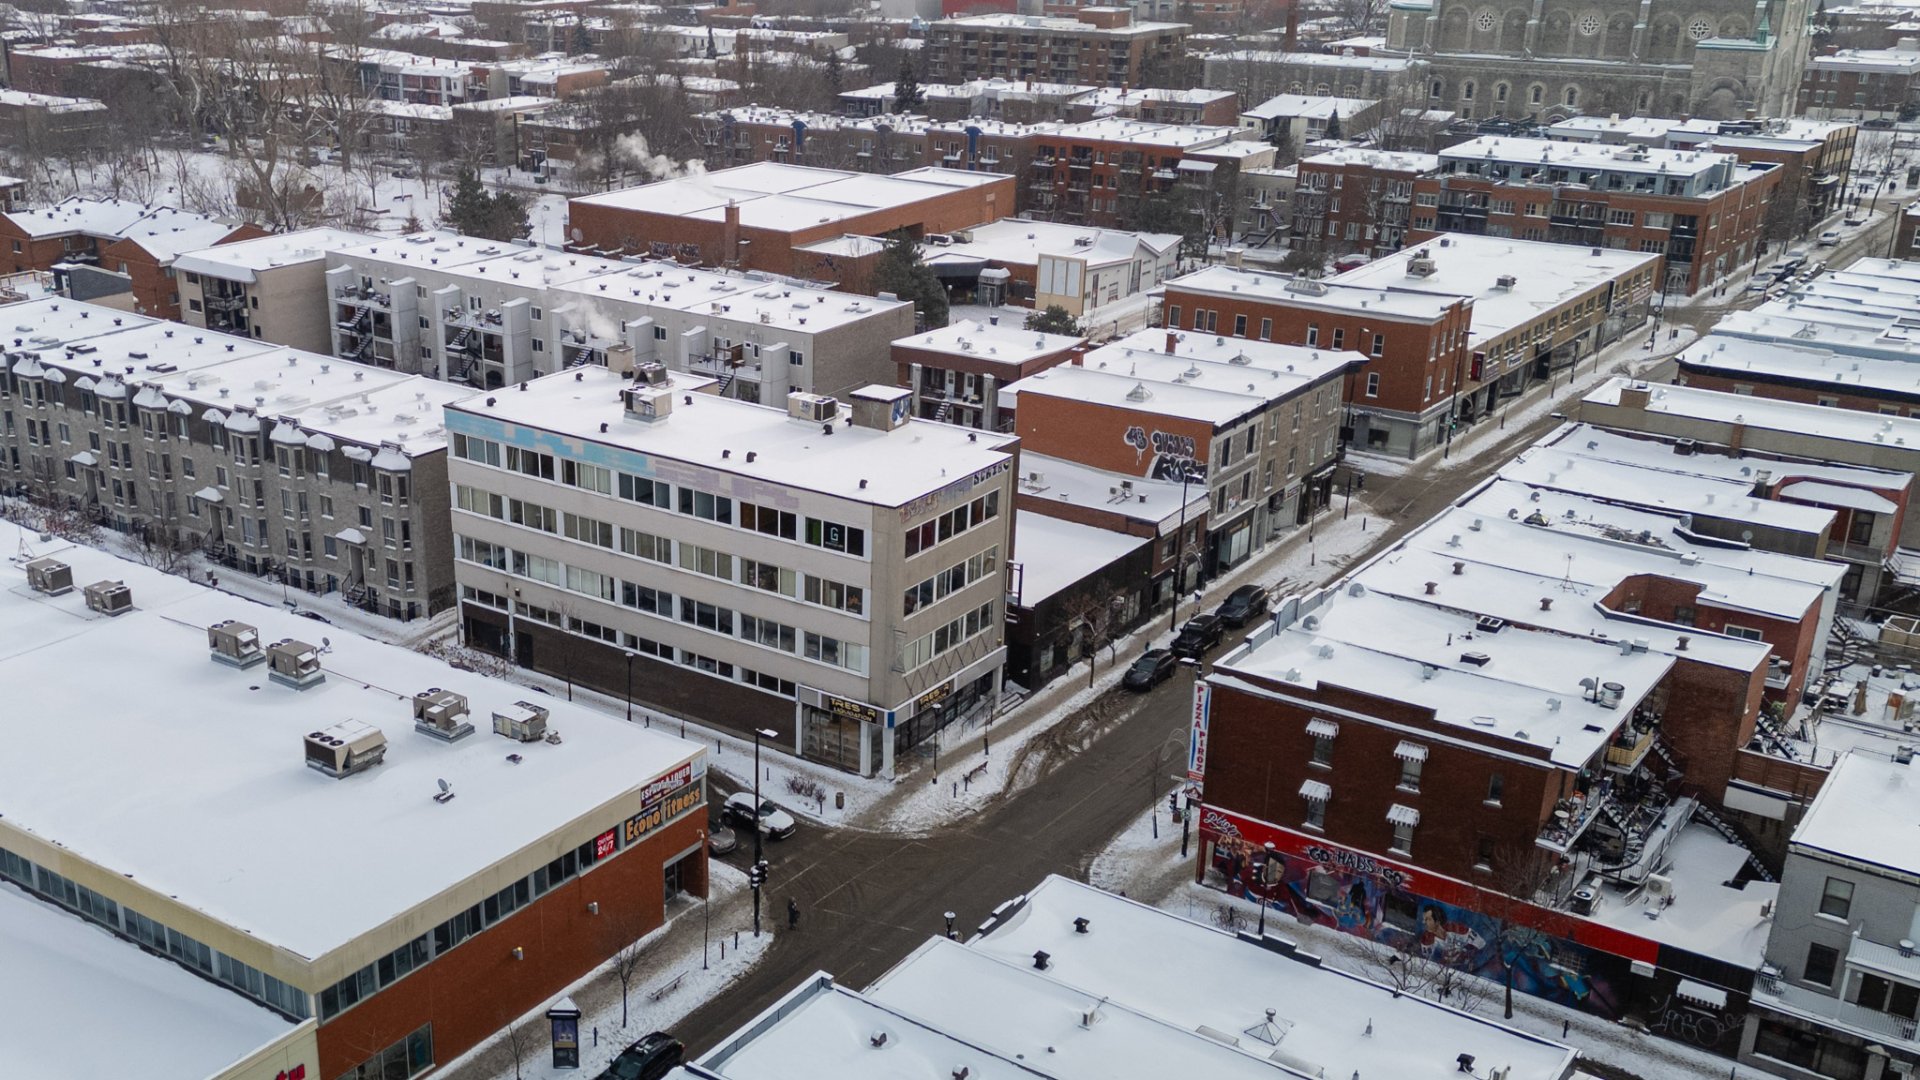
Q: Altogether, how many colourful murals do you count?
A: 1